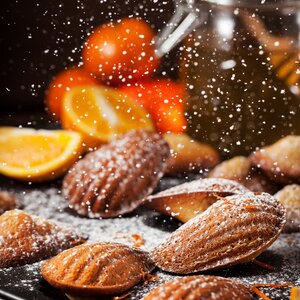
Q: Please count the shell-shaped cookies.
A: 11